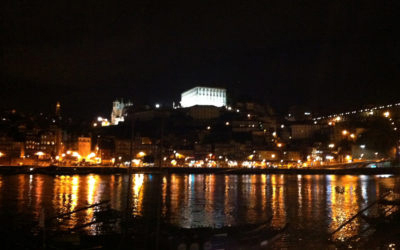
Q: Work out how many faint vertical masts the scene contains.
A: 2